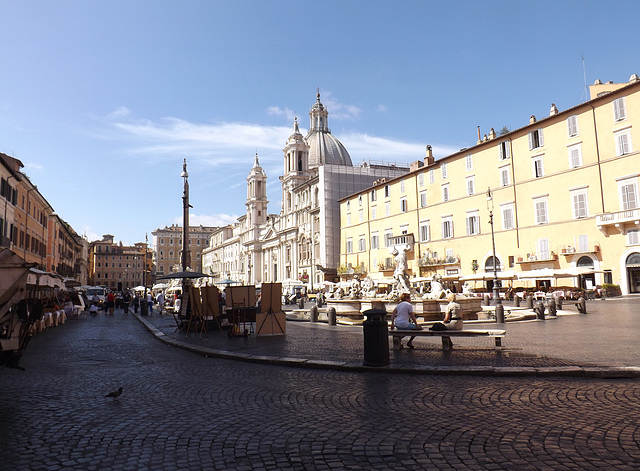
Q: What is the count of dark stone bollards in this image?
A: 12